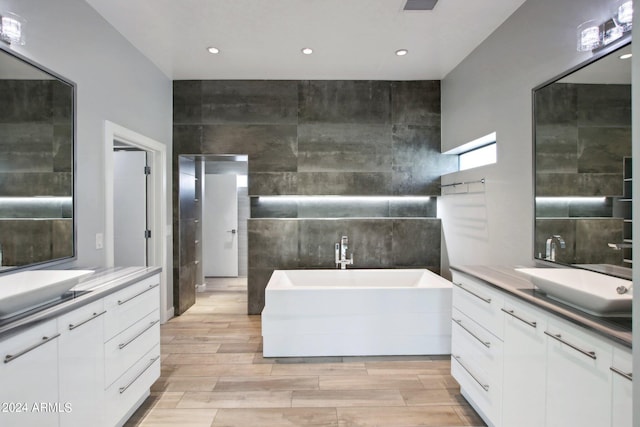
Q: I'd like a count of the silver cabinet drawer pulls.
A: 11